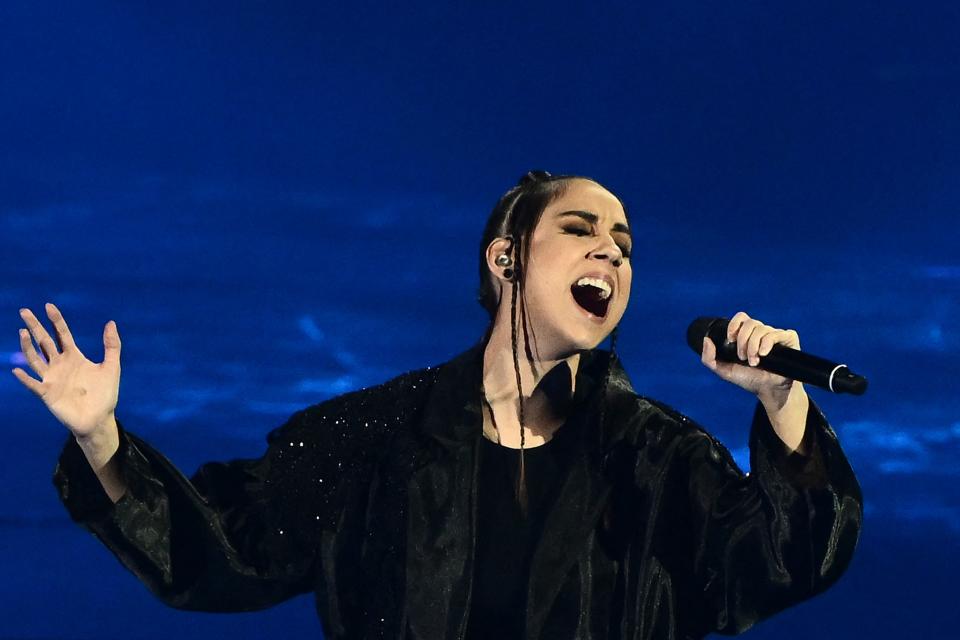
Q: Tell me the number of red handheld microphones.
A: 0